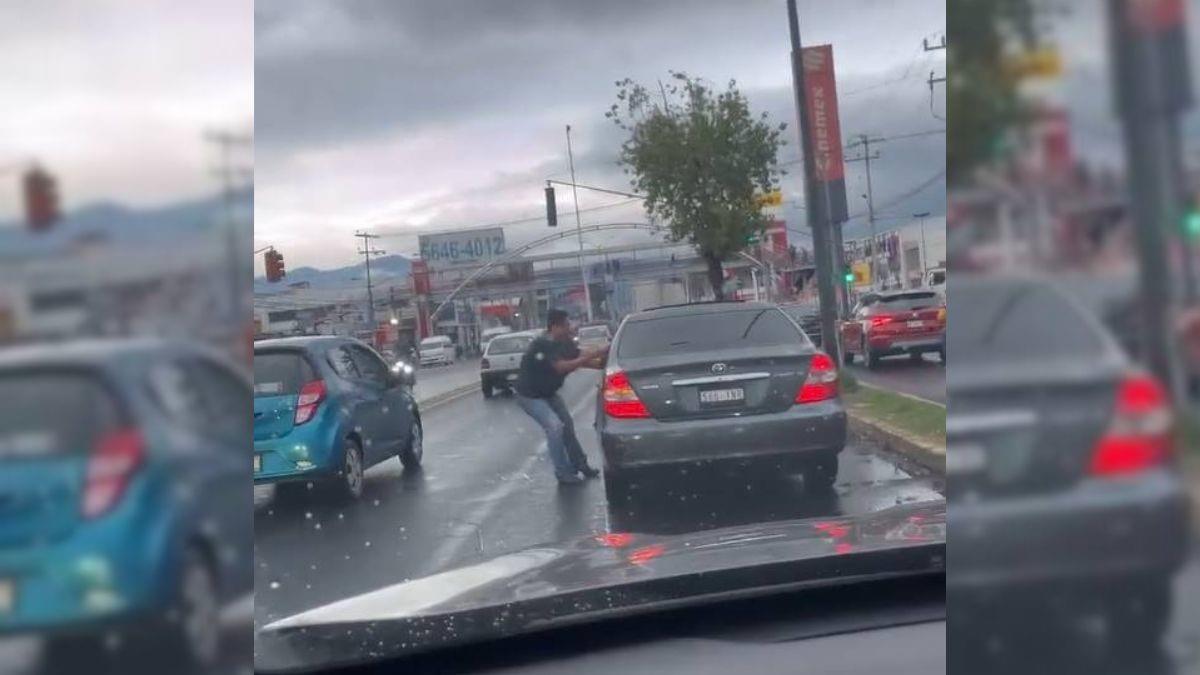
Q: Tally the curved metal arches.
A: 1